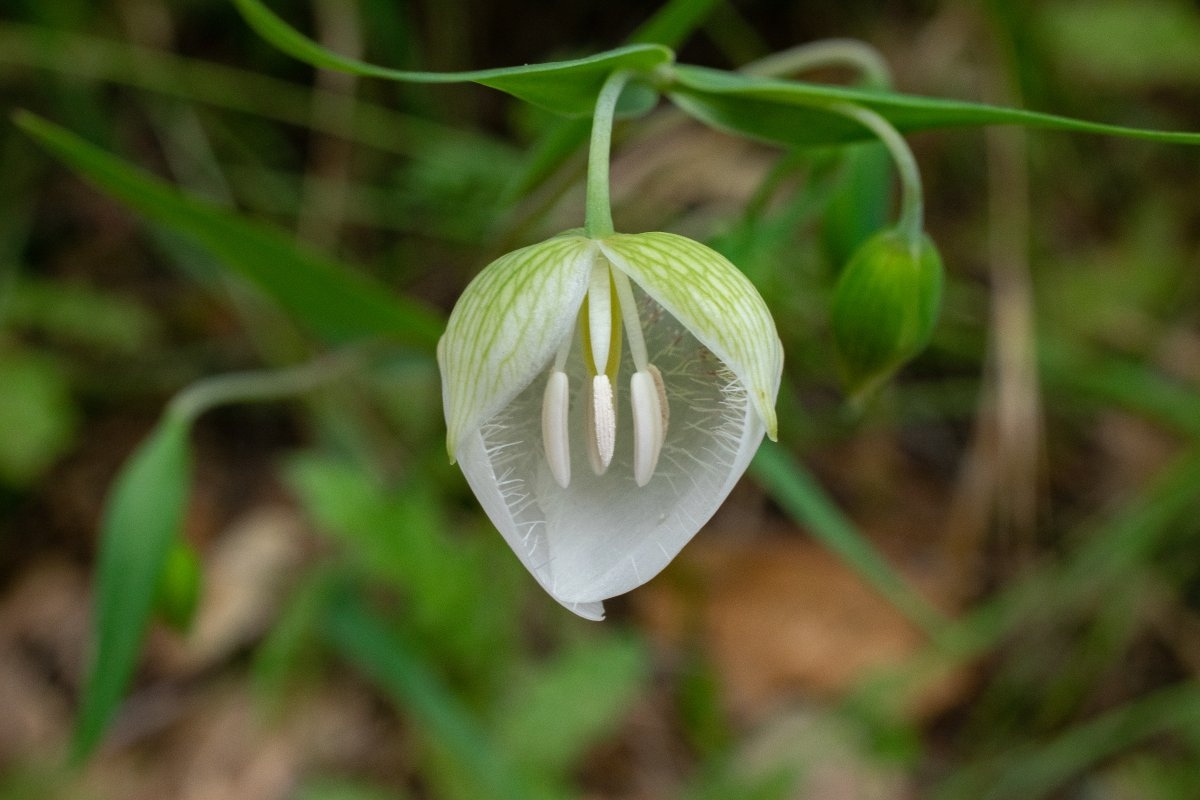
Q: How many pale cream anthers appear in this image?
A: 3